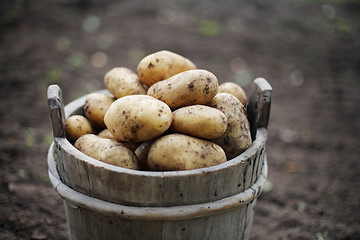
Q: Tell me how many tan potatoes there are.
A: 13